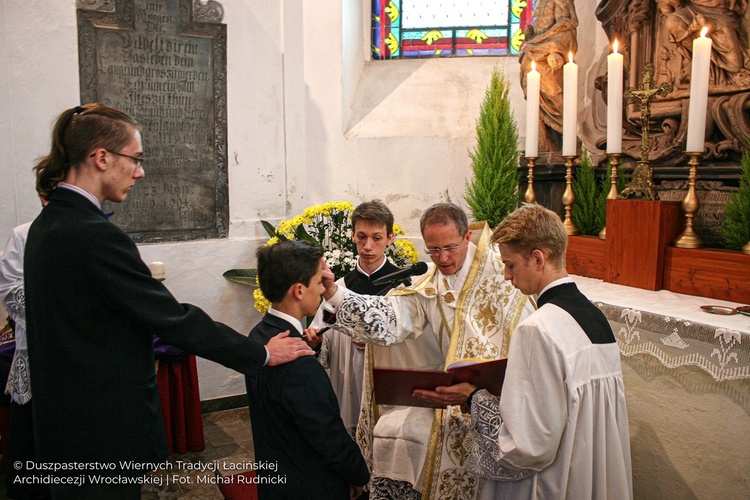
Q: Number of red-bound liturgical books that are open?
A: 1